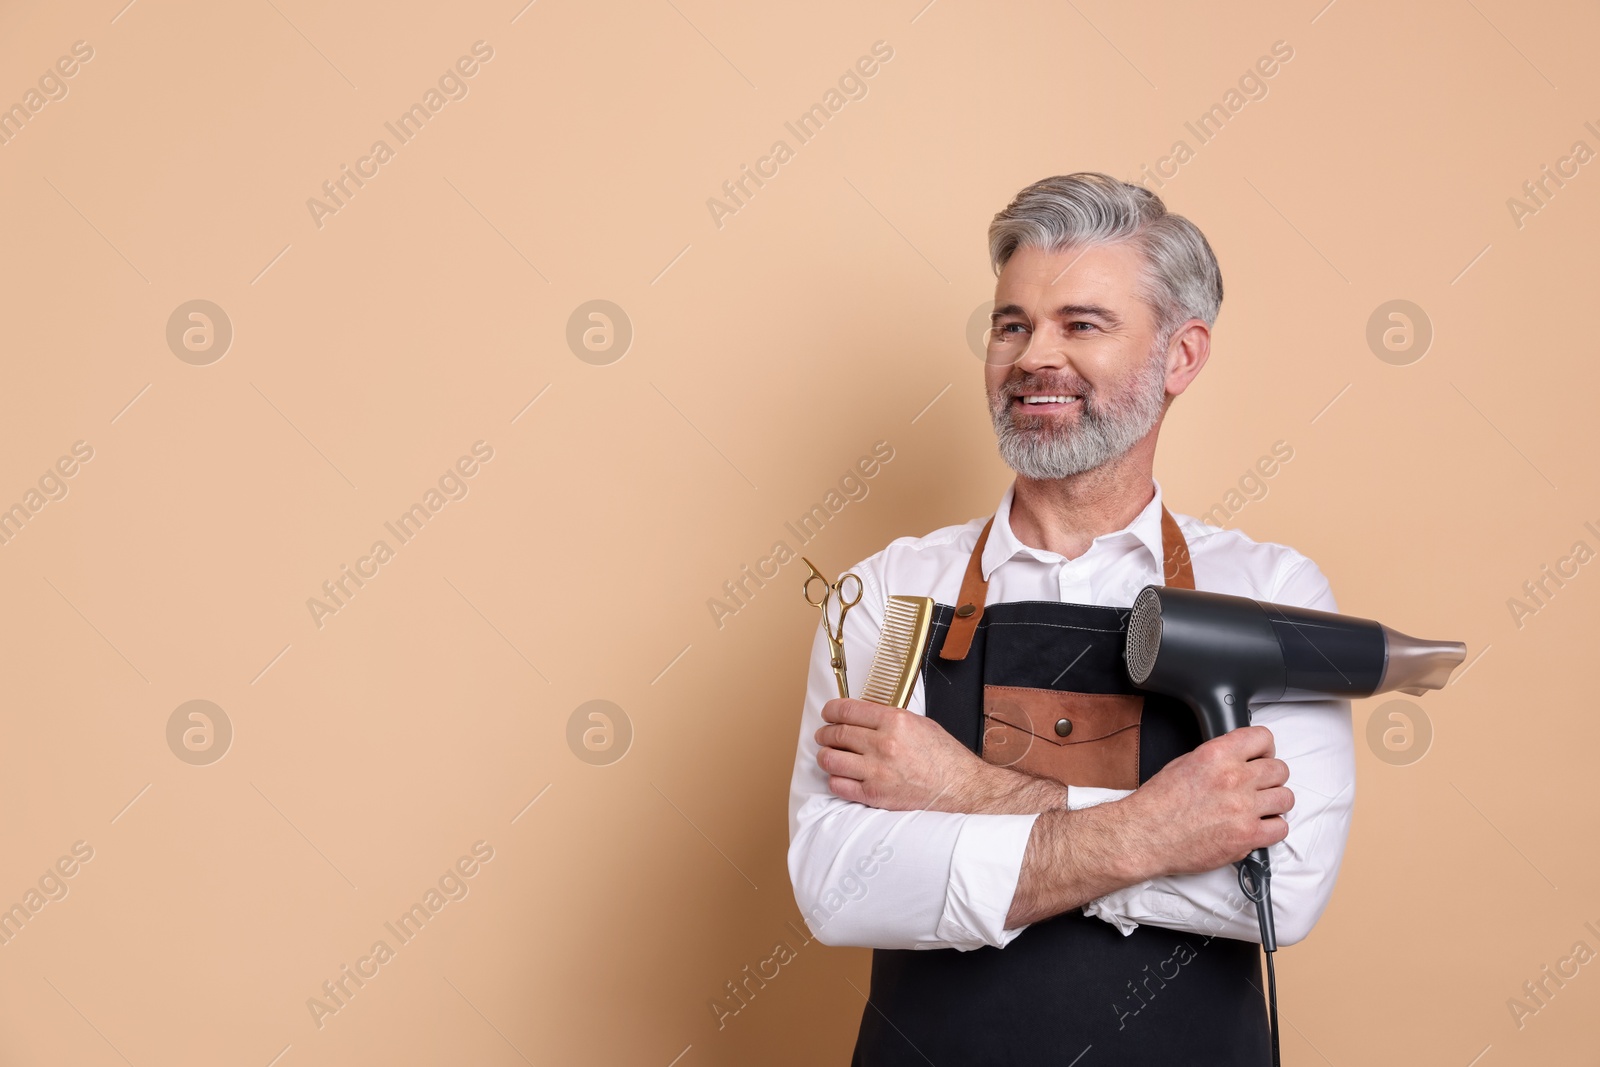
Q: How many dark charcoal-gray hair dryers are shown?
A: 1